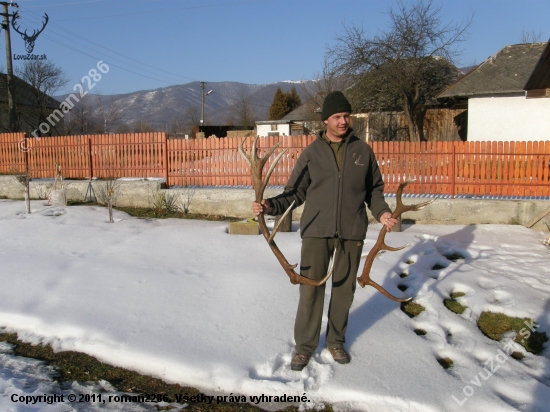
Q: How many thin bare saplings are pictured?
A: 2